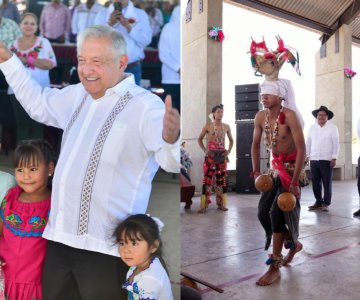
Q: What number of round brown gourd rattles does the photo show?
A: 2